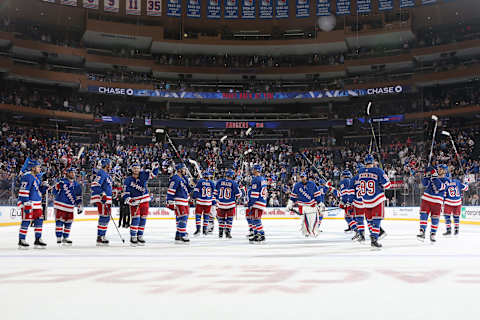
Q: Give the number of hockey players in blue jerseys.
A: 15